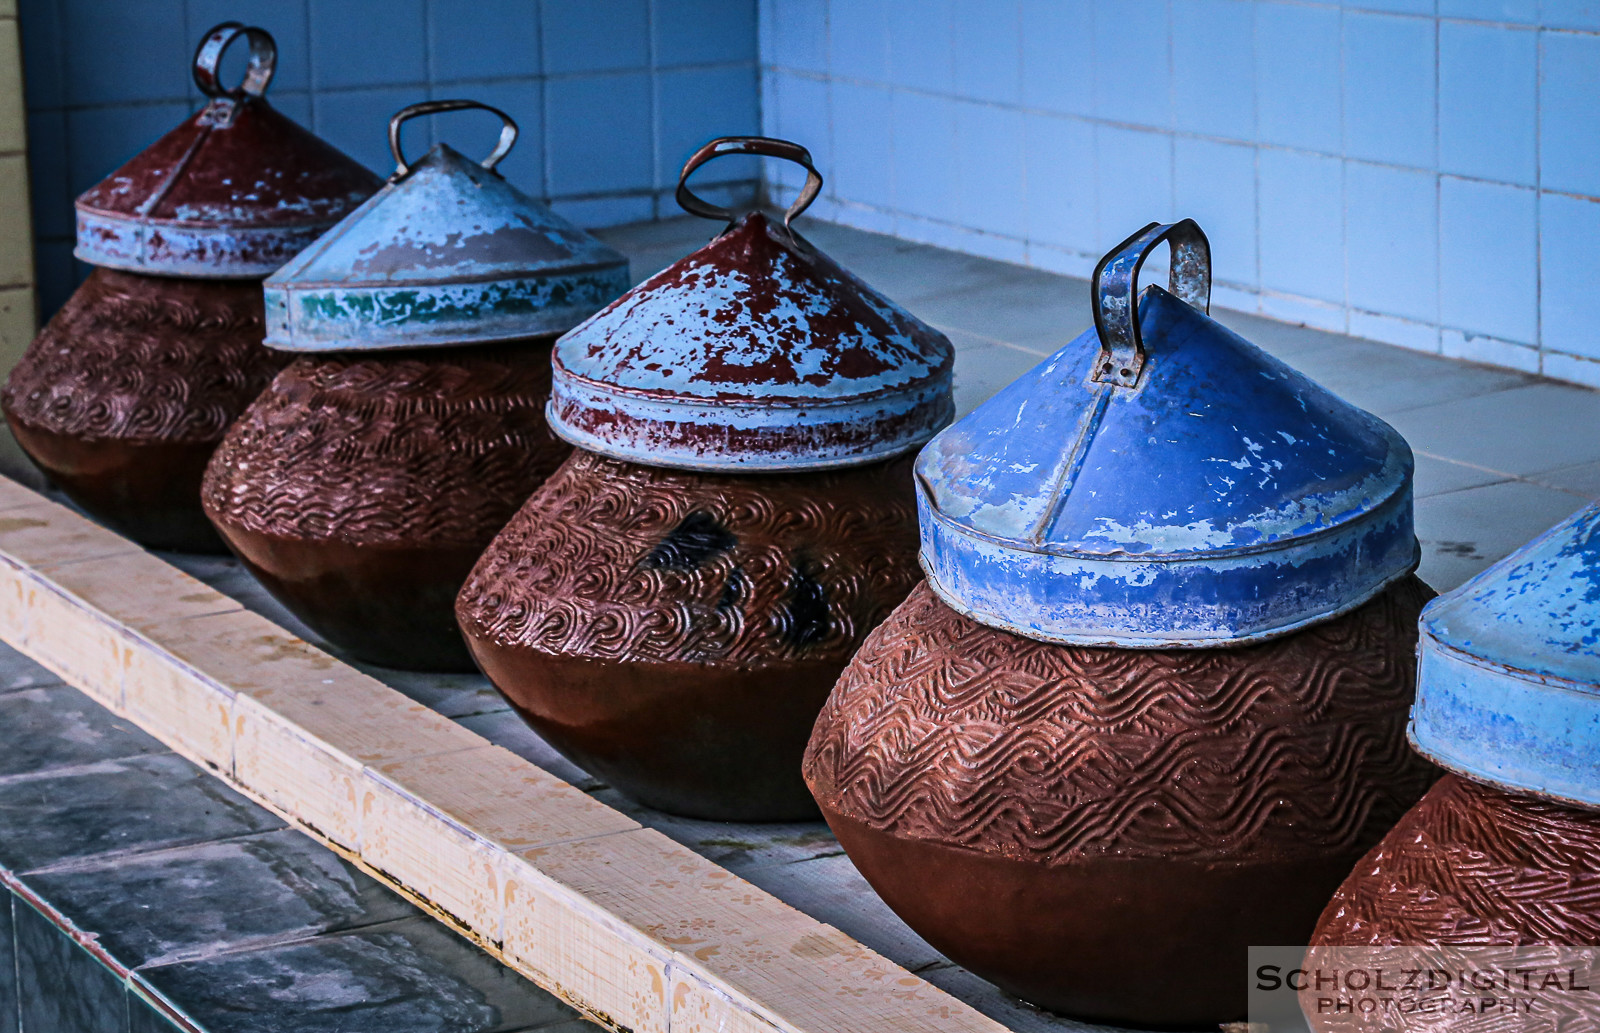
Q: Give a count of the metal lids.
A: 5